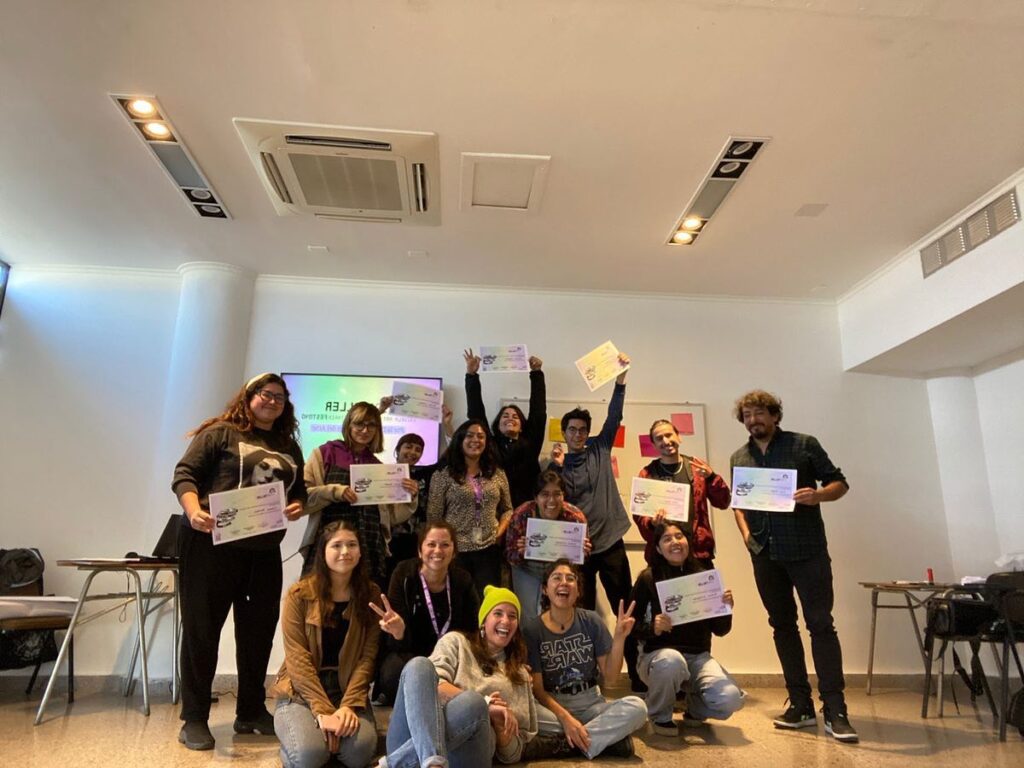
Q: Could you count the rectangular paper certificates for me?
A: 9